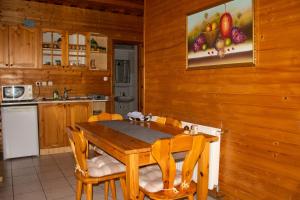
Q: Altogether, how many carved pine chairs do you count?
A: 4